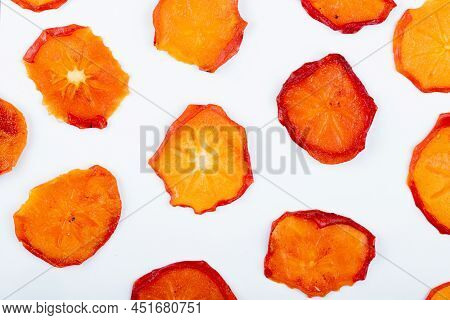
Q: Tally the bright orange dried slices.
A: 13